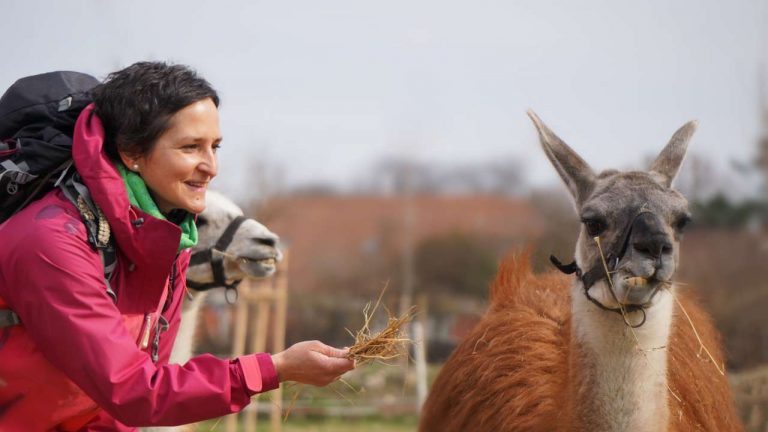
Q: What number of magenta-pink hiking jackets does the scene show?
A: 1